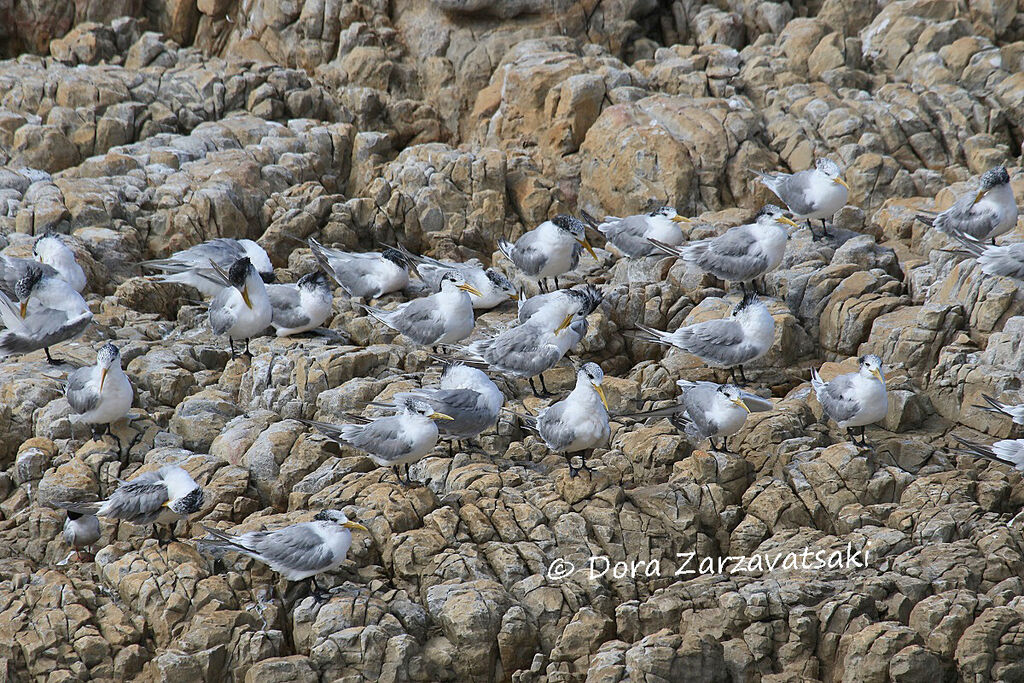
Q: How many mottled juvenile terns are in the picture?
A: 0